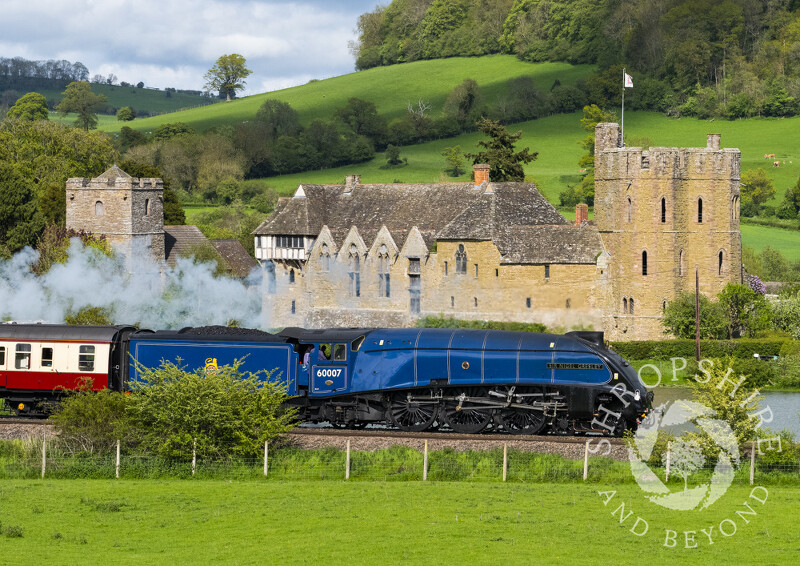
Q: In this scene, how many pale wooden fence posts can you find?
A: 10